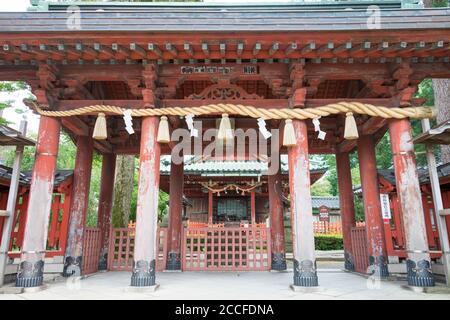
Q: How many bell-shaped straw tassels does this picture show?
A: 5